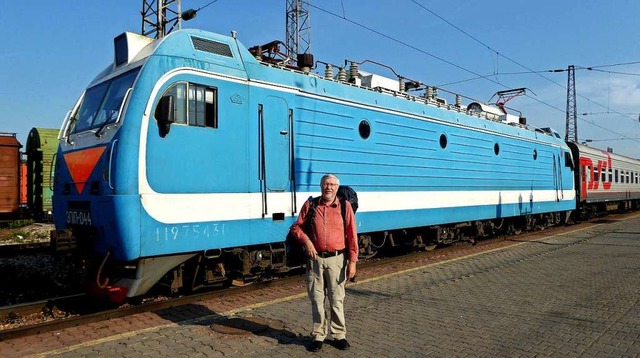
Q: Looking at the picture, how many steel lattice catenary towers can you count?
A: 3